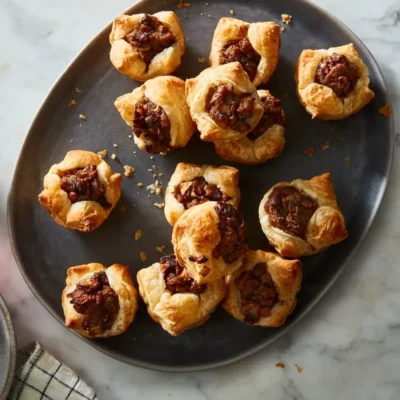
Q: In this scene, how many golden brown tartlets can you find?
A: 13